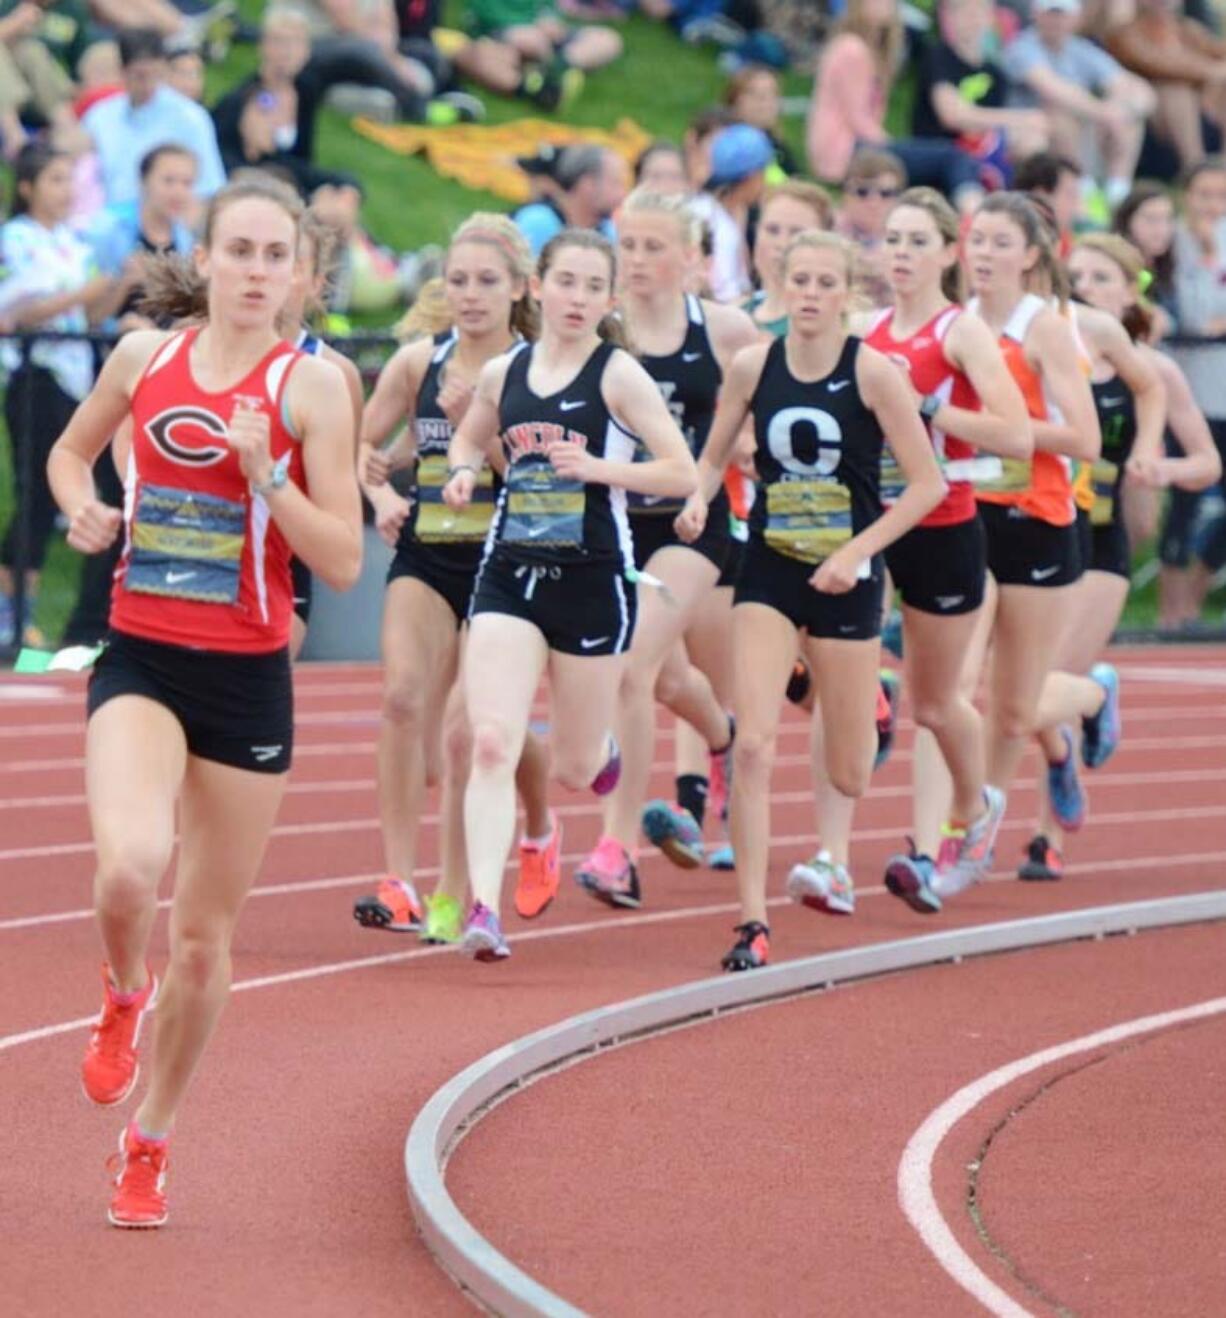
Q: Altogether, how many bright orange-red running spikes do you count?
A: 4